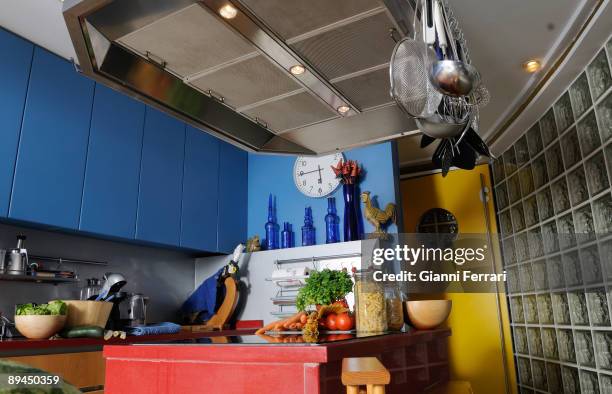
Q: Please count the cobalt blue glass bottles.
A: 4